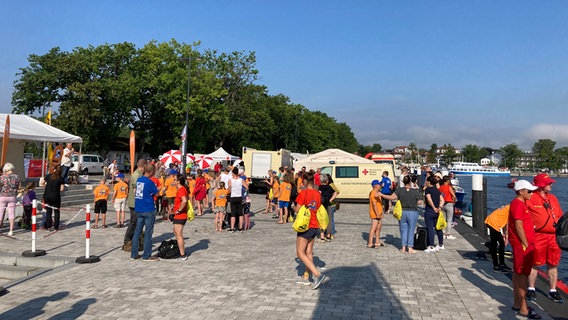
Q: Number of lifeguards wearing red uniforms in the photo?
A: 2